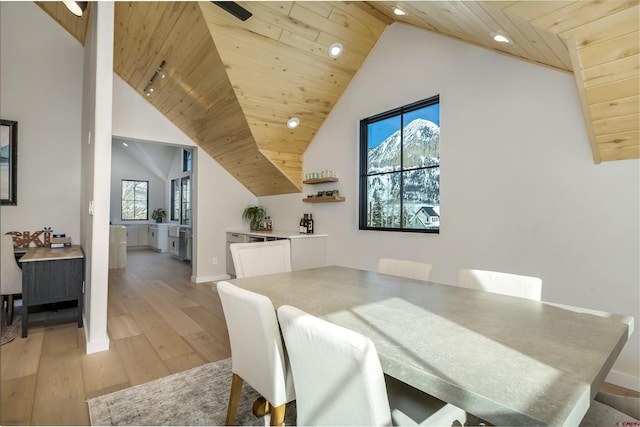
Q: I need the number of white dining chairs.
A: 5